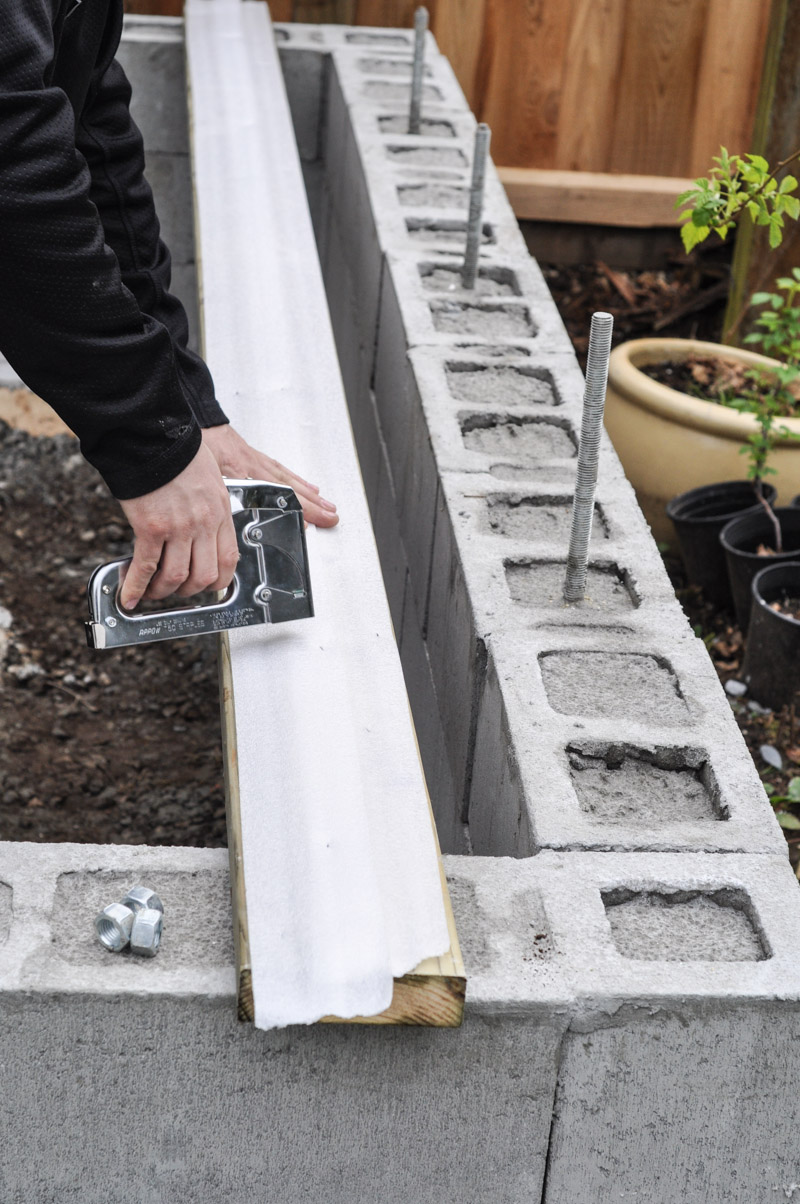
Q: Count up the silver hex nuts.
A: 3